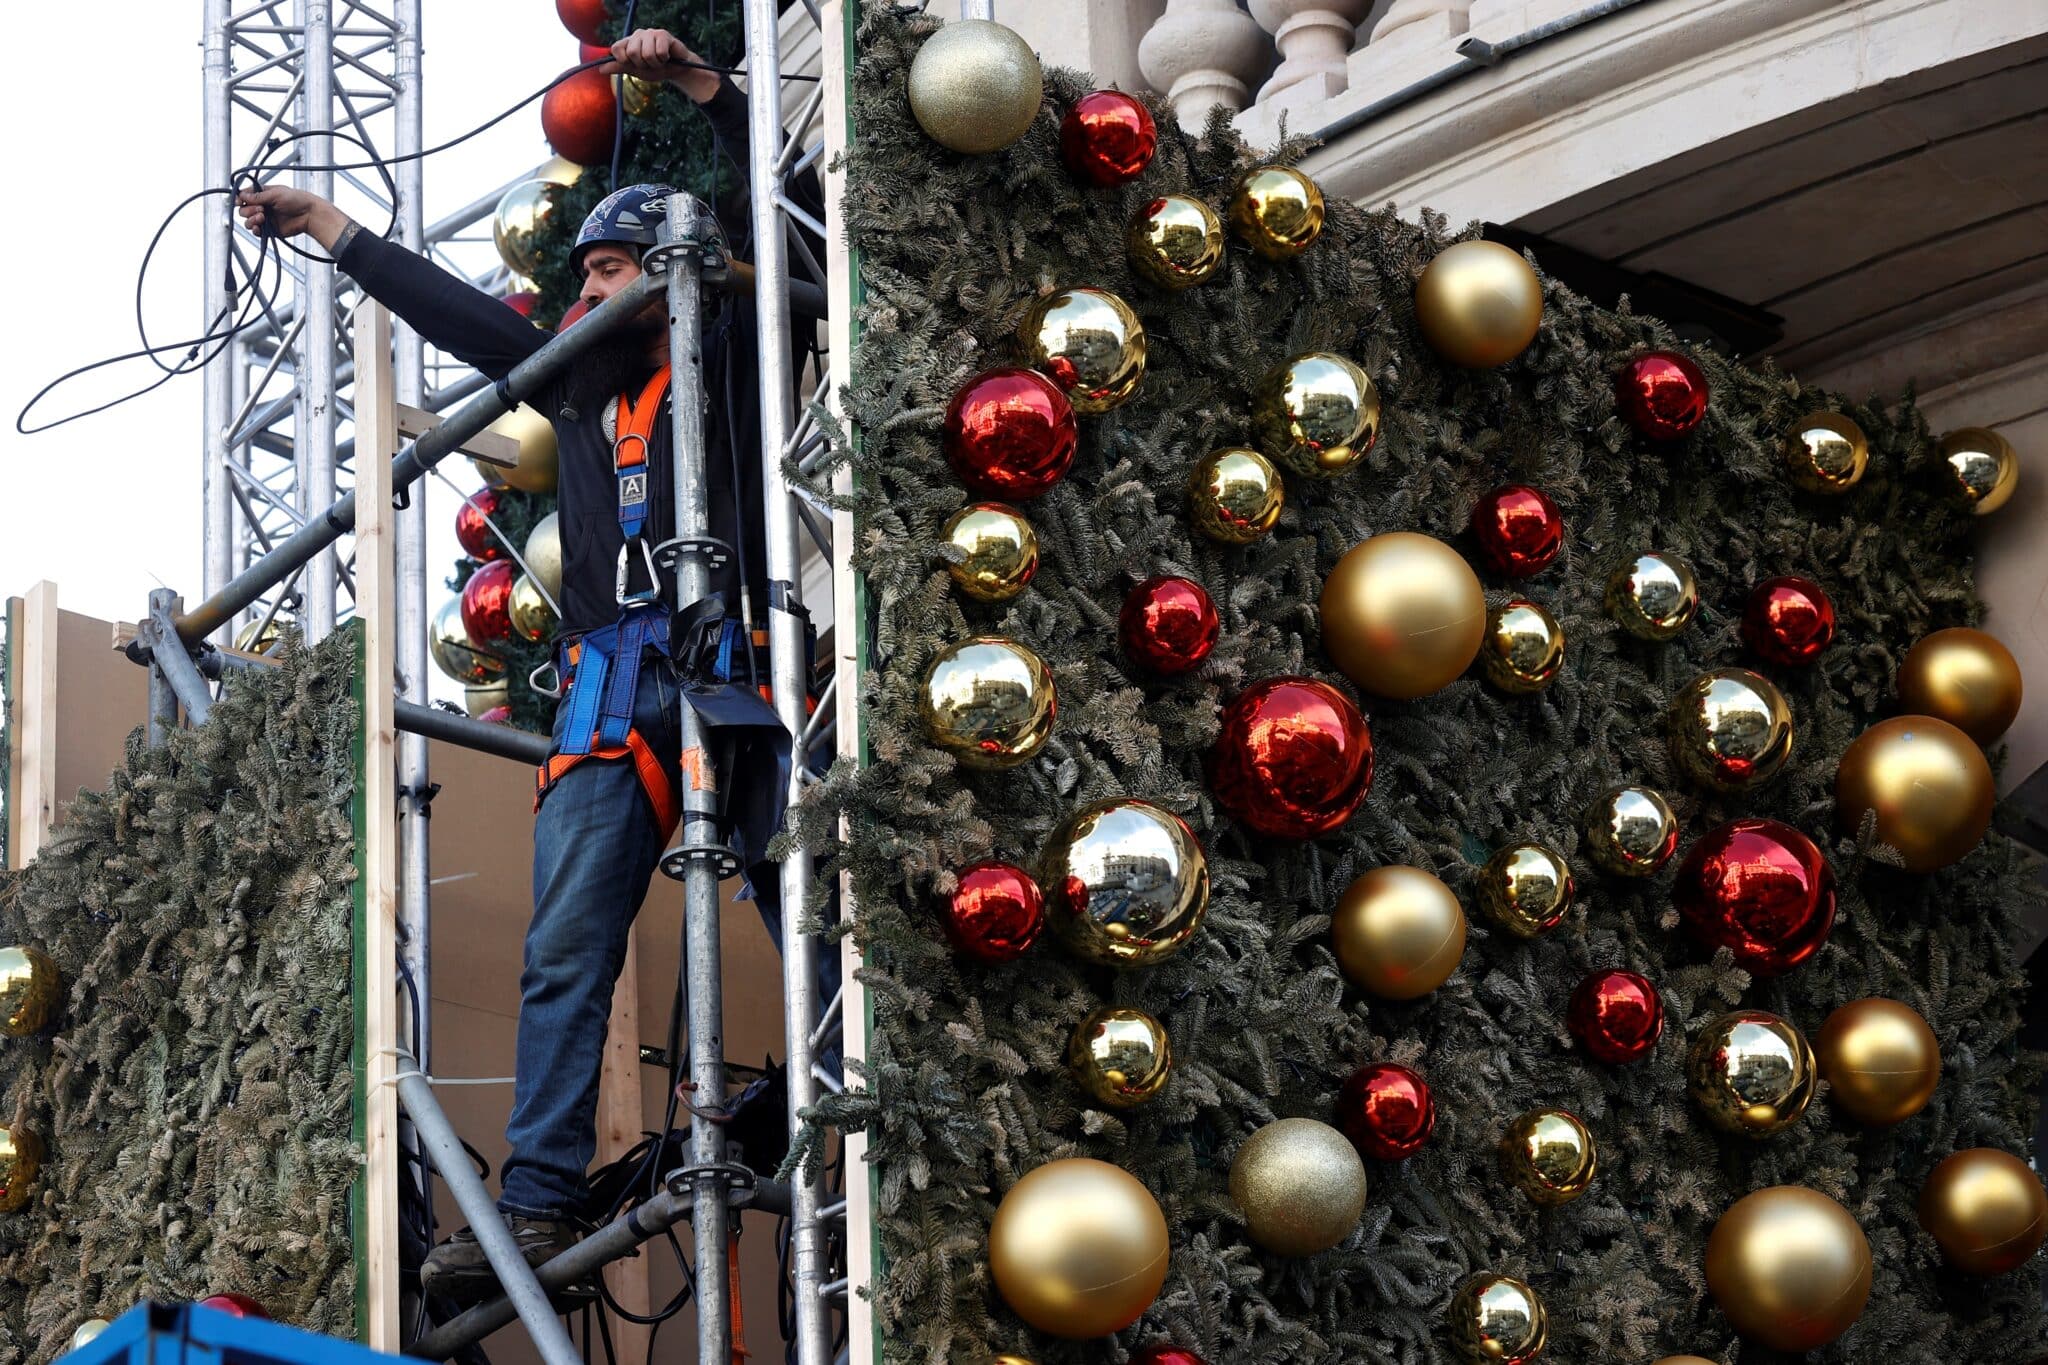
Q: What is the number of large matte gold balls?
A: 9